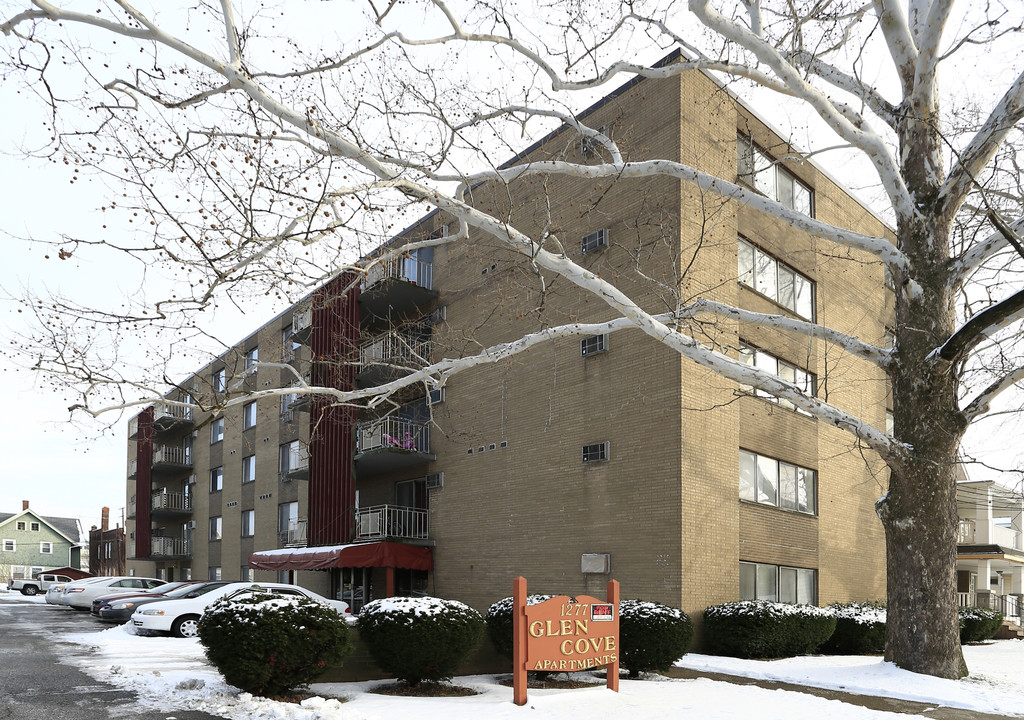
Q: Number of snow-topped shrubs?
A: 7